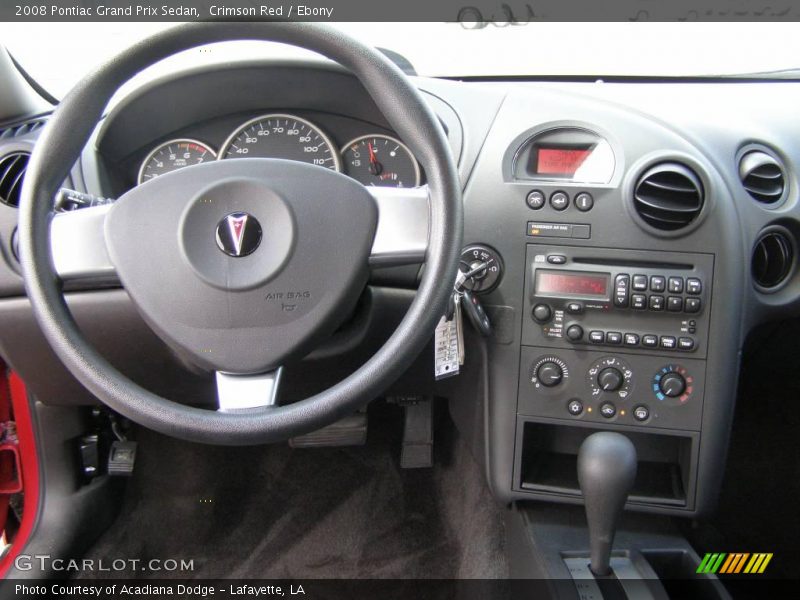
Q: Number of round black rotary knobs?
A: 5